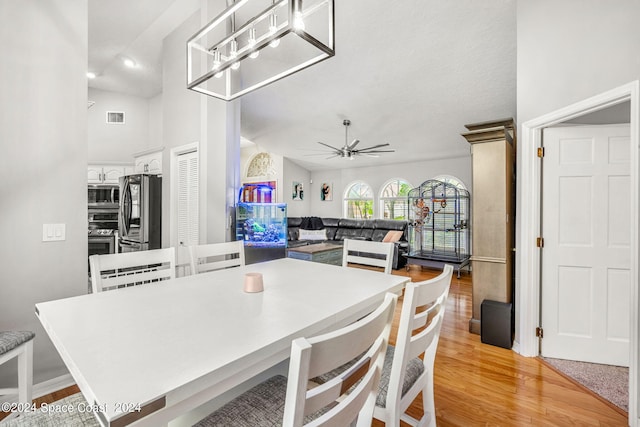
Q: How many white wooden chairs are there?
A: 6